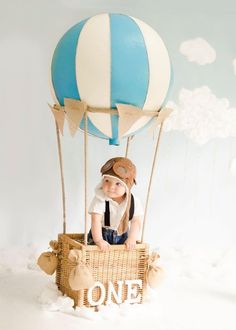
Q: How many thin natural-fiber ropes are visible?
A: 4